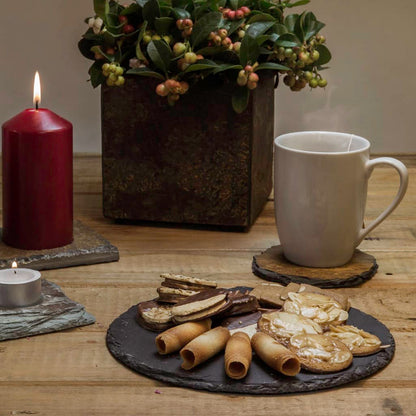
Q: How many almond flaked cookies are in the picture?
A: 4